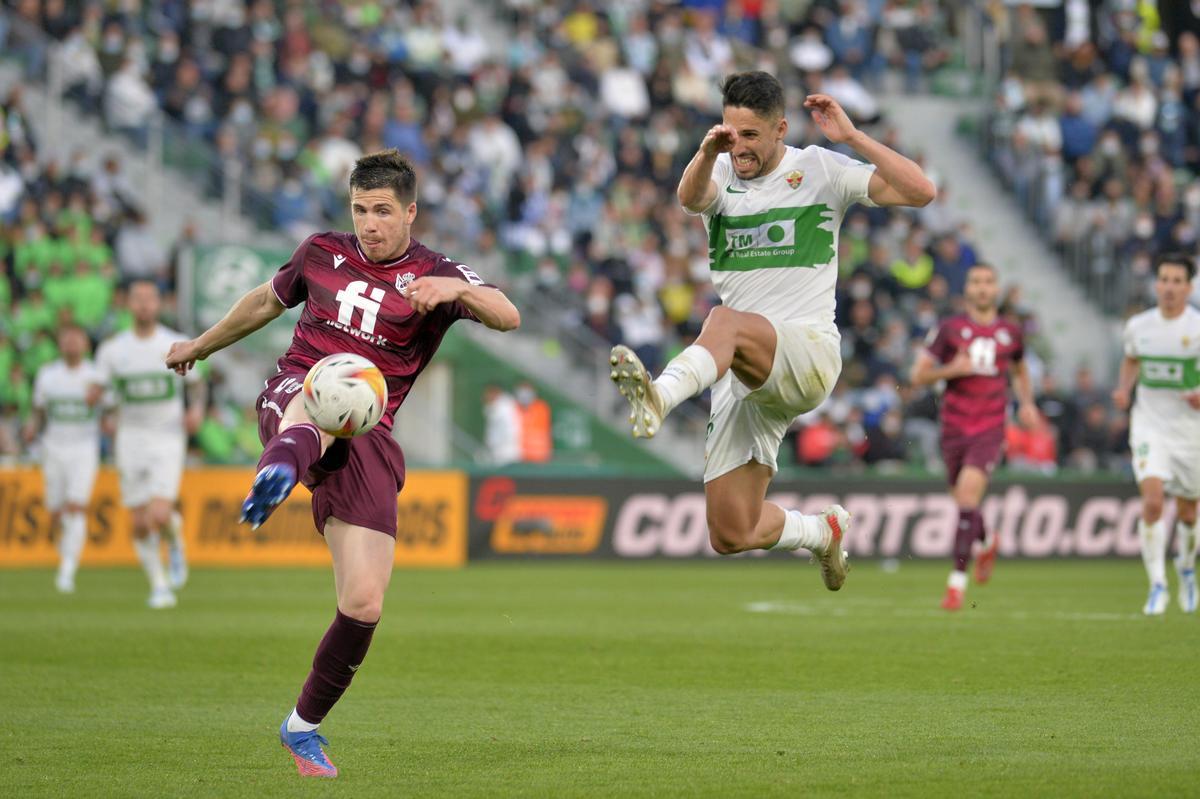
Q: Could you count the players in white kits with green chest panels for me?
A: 4